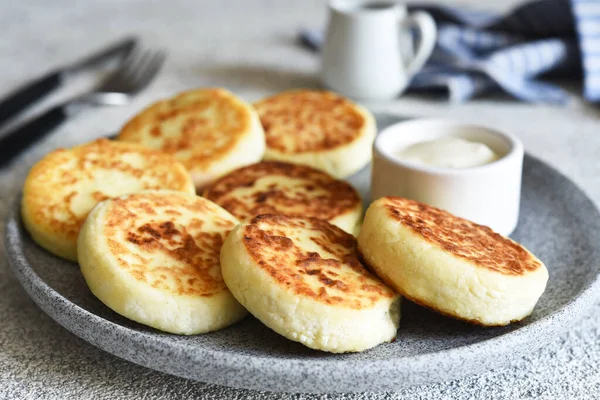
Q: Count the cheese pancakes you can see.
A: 7